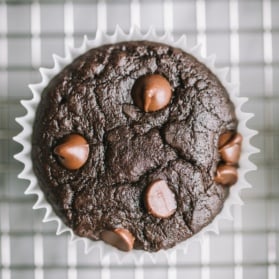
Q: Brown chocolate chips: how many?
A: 7